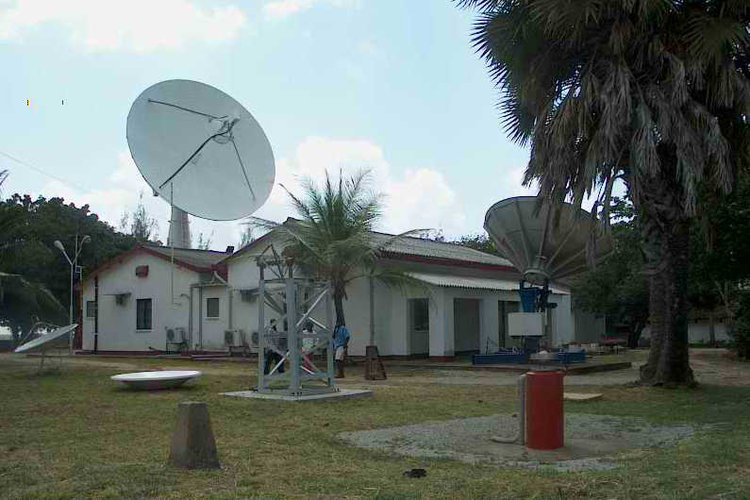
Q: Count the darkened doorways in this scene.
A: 3